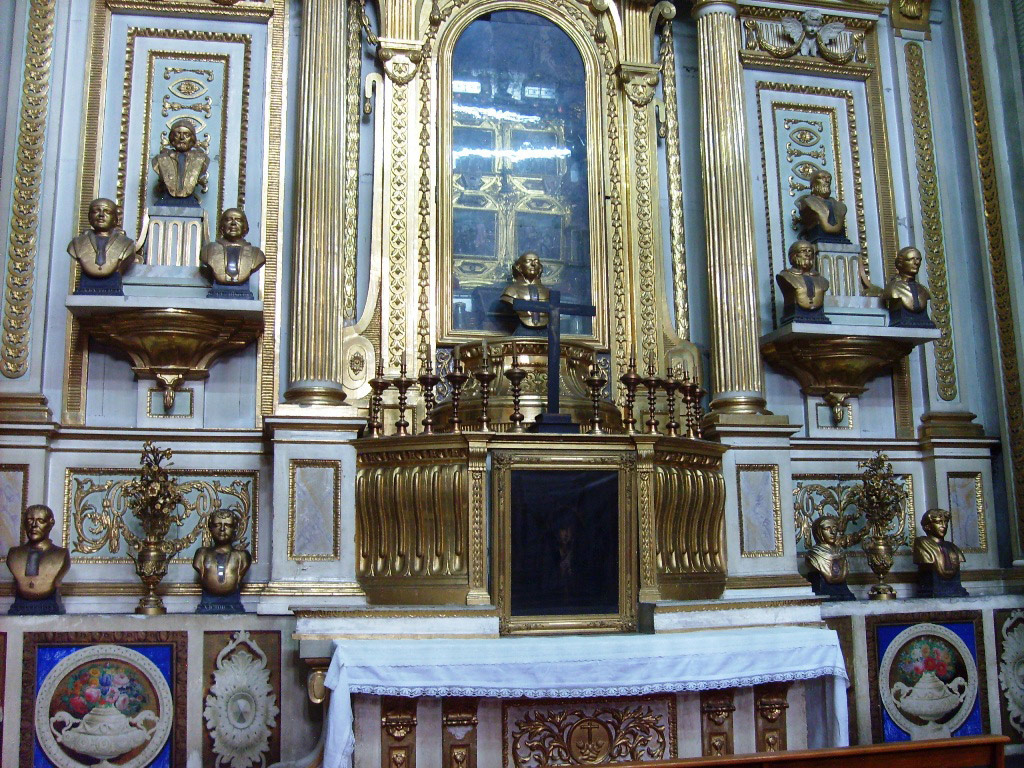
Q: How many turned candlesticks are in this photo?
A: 12